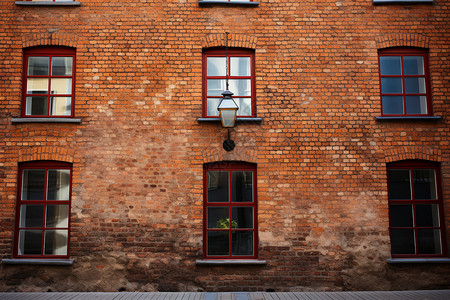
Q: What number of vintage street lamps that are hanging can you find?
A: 1